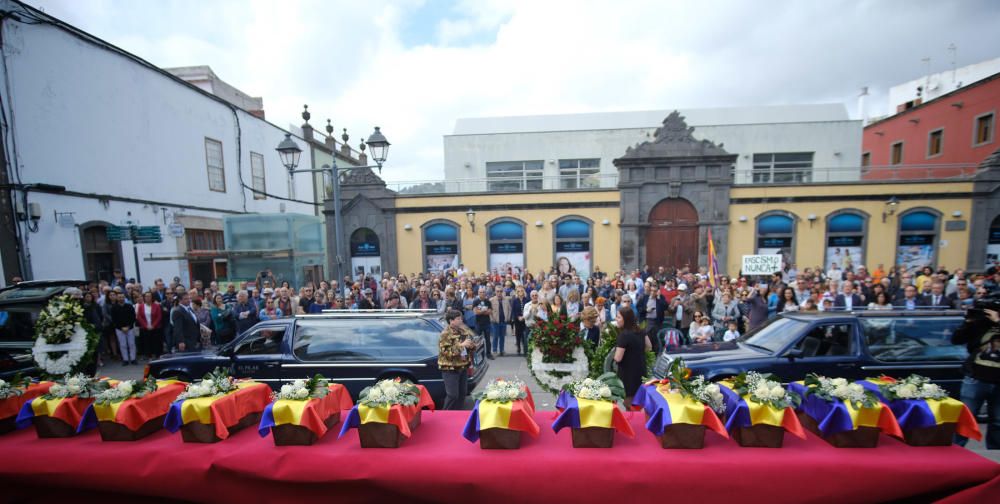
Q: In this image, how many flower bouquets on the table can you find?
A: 12